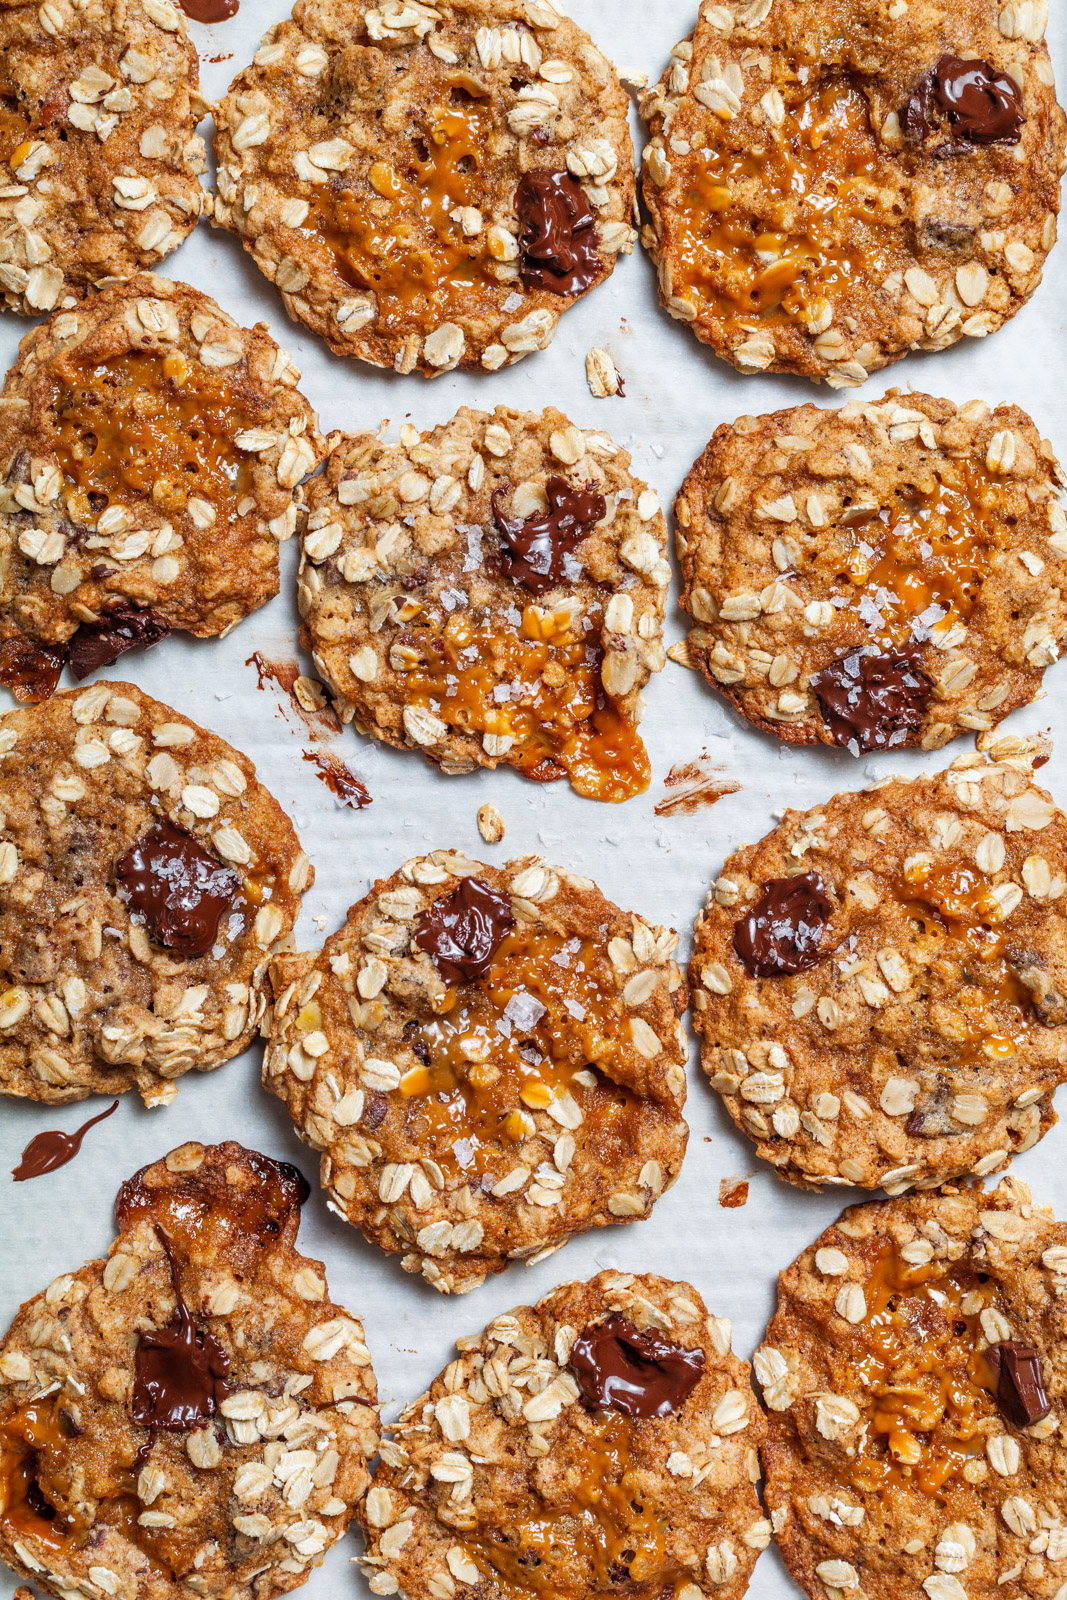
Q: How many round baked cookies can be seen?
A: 12